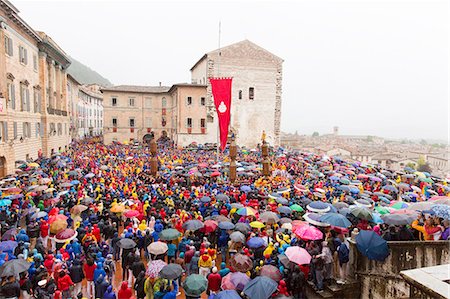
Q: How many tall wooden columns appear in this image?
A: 3